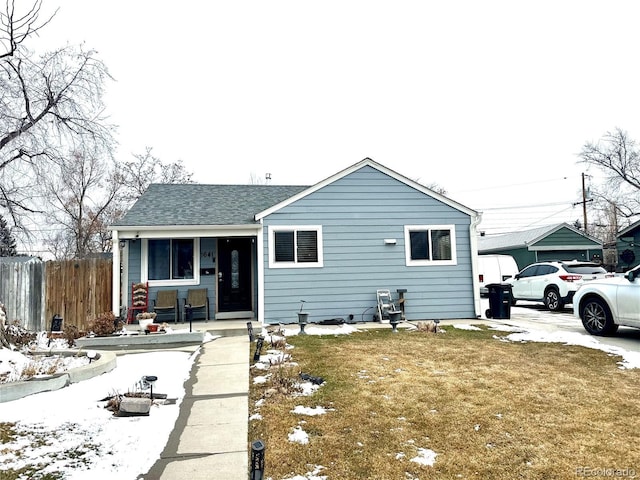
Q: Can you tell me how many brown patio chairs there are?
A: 2